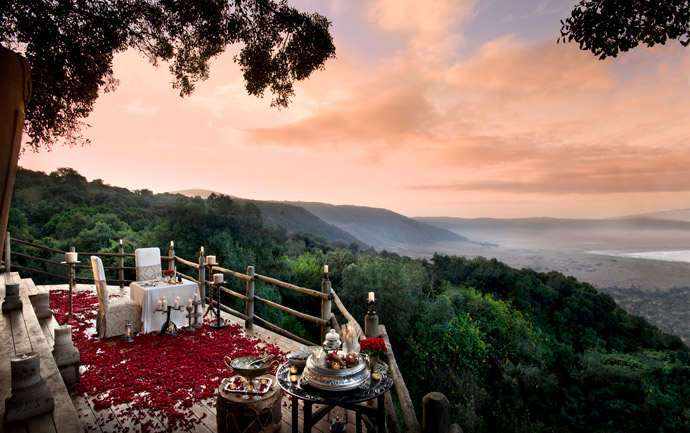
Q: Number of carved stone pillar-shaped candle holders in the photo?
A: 4